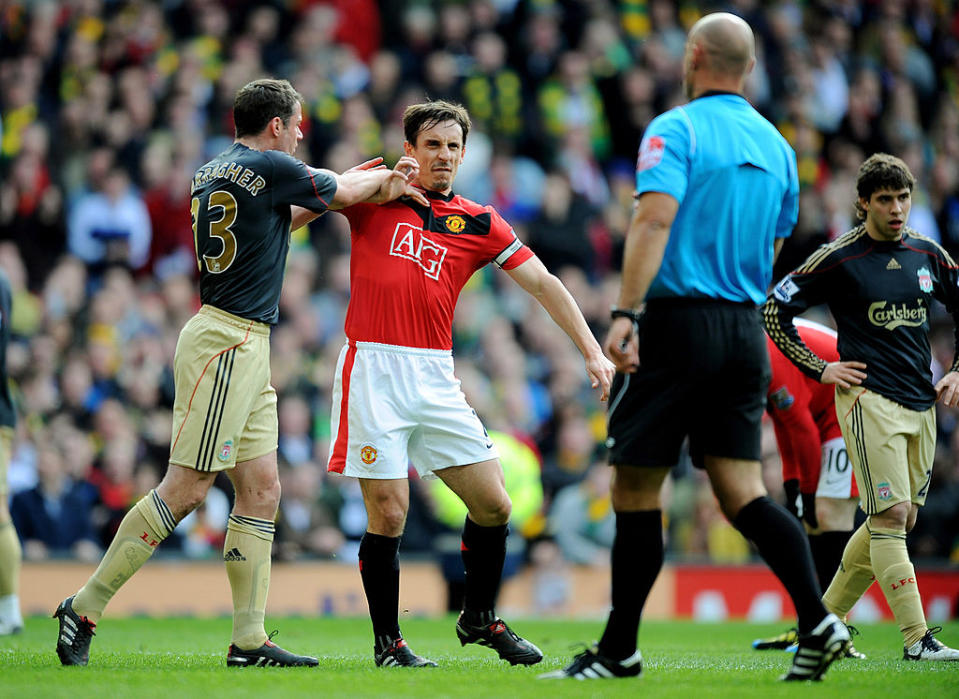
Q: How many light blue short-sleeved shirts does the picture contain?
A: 1